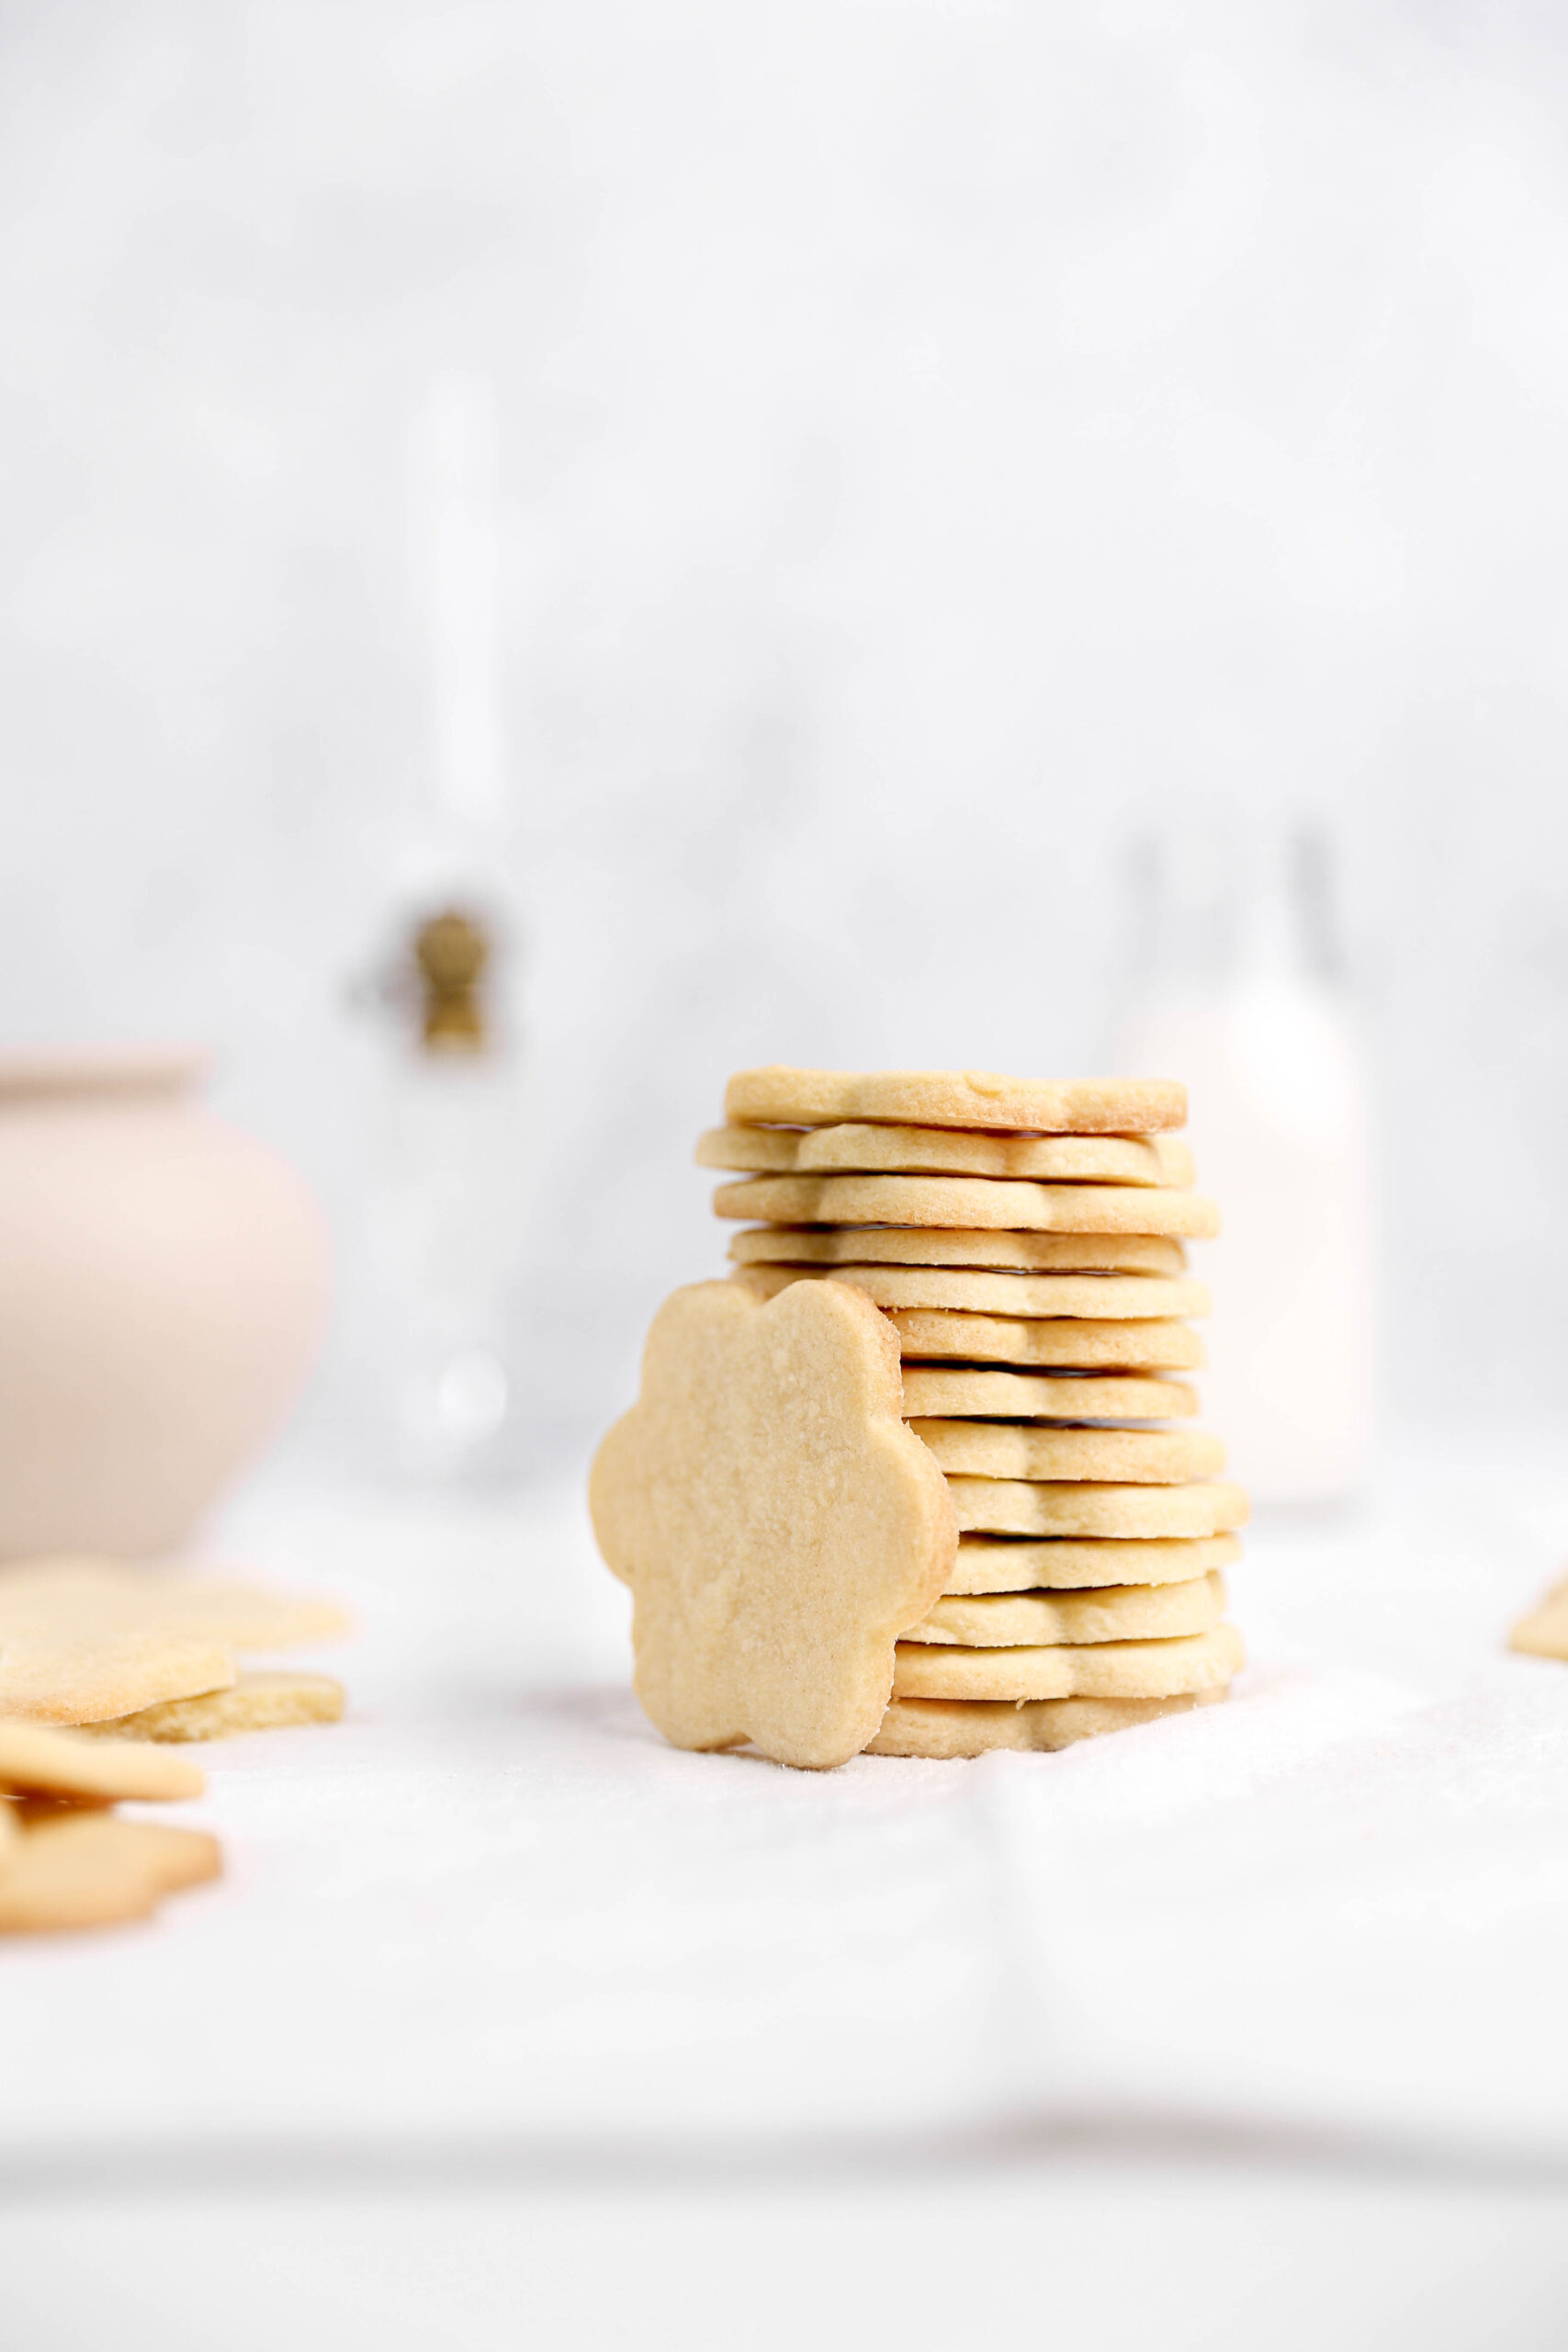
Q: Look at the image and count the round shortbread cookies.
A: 0